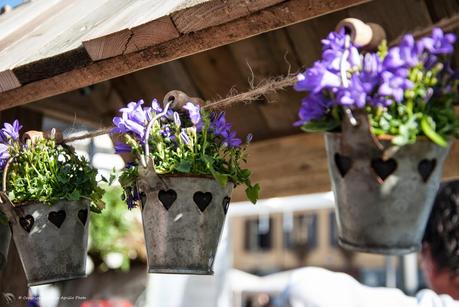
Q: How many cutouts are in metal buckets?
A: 10